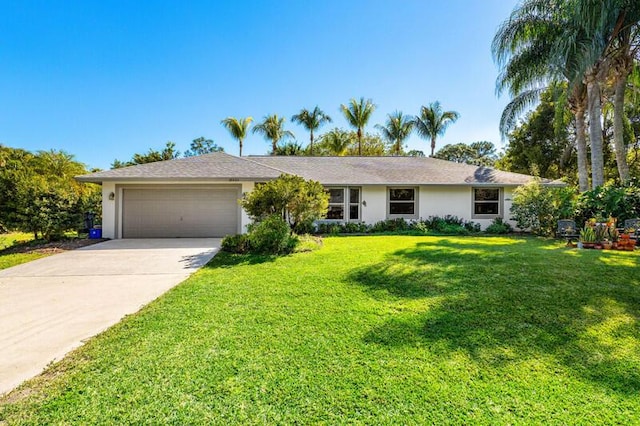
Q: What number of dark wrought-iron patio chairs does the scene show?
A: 2